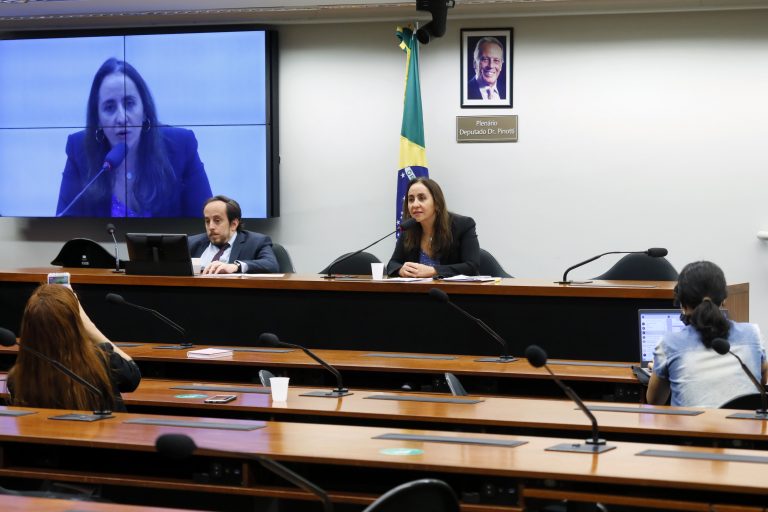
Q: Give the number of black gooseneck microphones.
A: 10